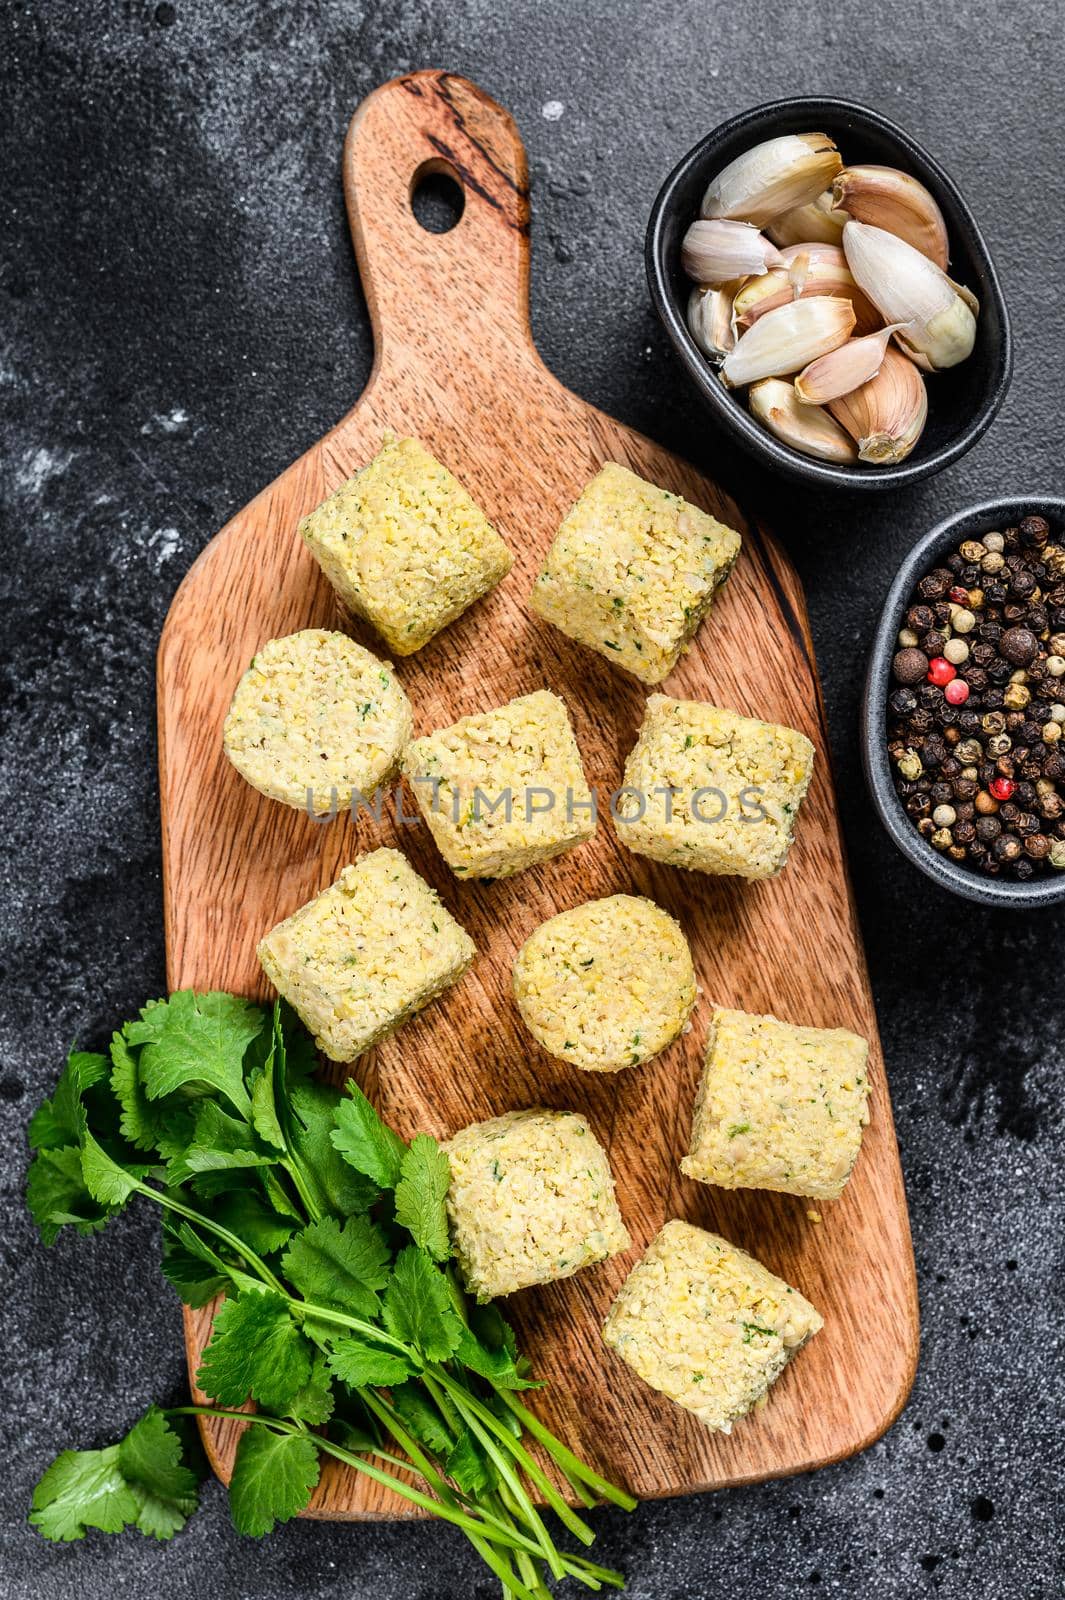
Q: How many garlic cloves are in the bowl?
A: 11